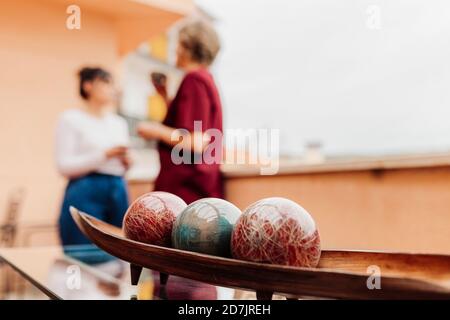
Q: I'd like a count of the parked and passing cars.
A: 0